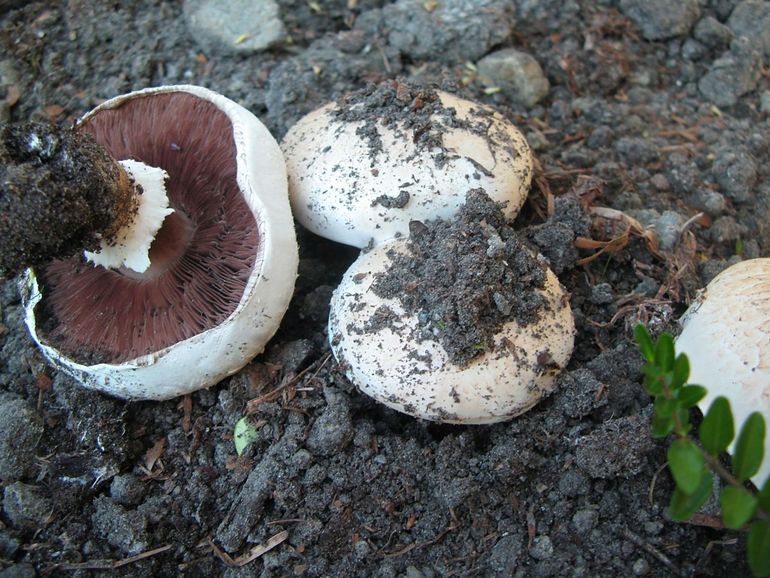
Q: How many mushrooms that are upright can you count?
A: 3